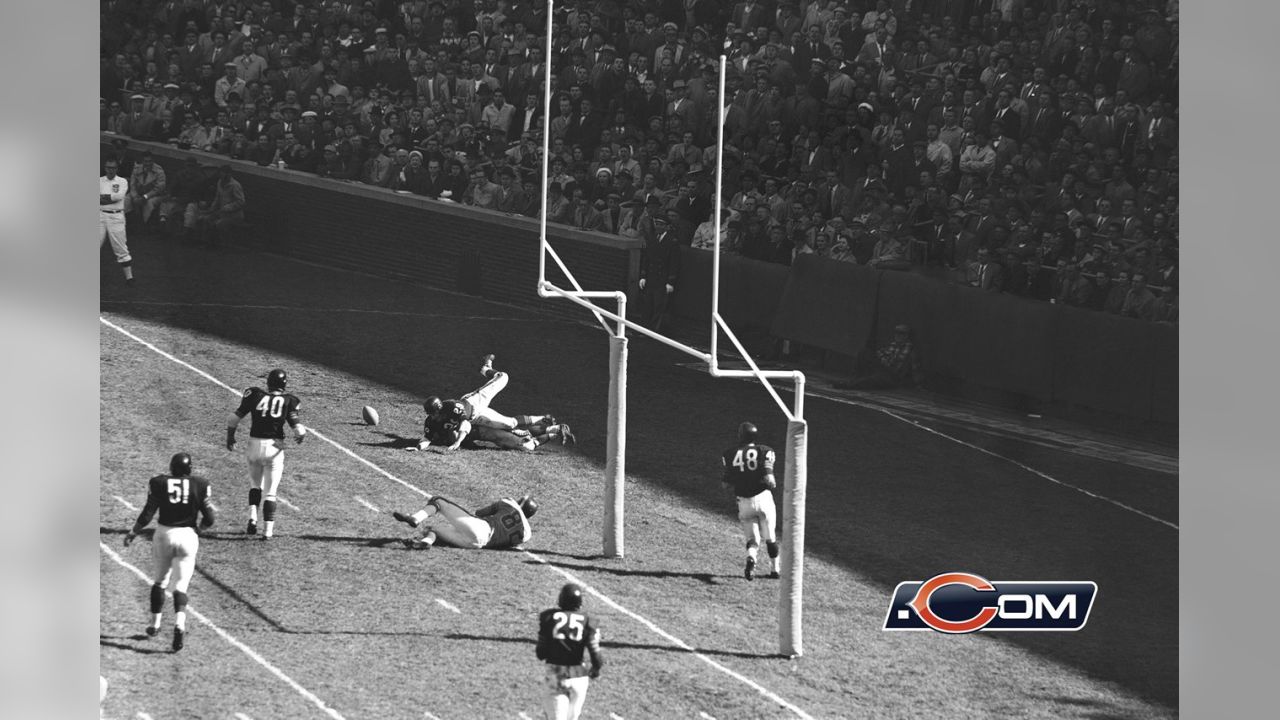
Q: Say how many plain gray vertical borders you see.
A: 2